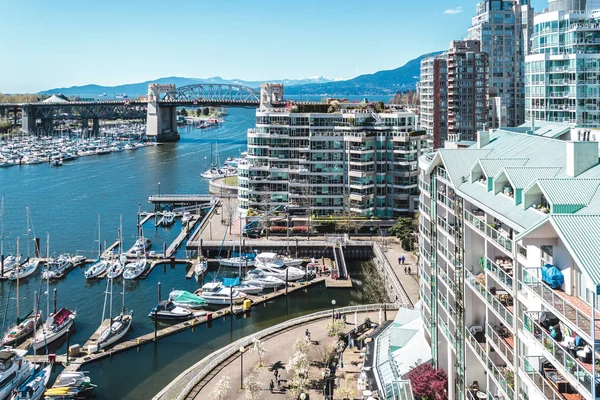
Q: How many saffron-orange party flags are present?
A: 0